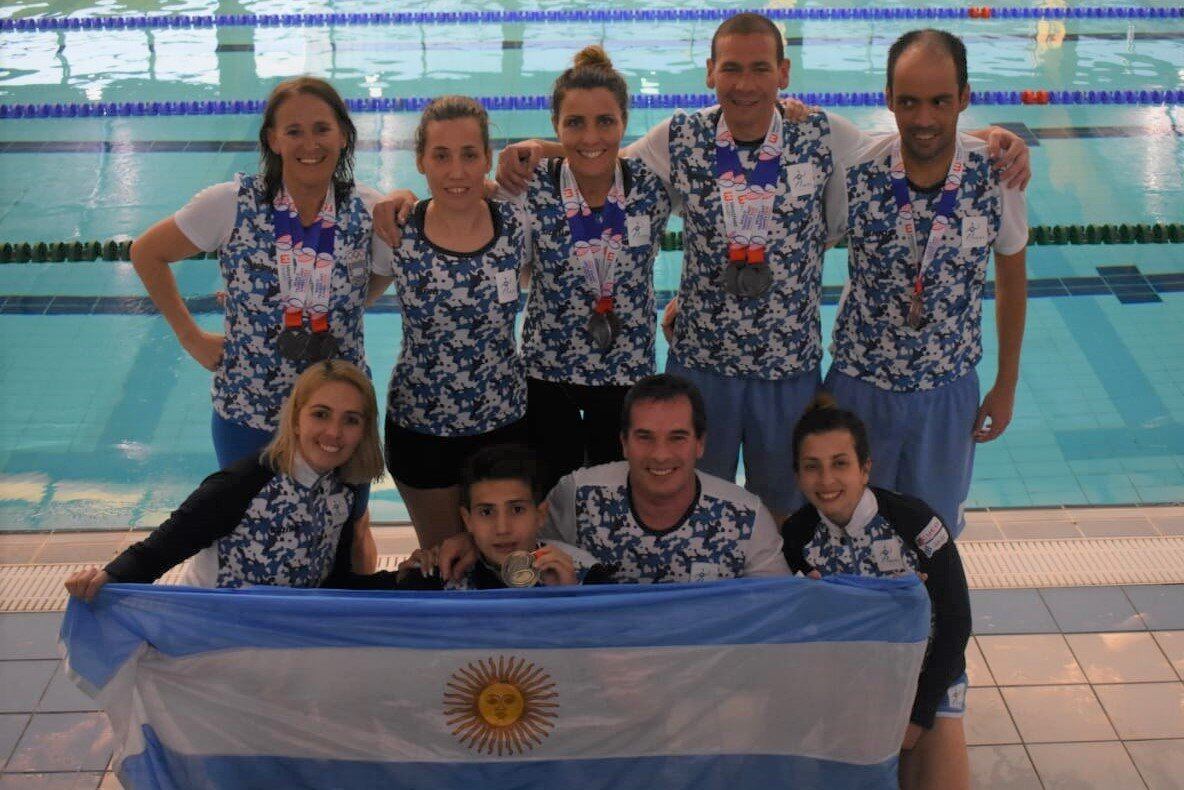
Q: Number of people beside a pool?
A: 9